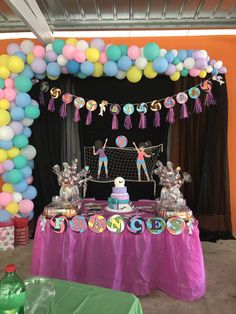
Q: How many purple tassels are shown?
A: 13